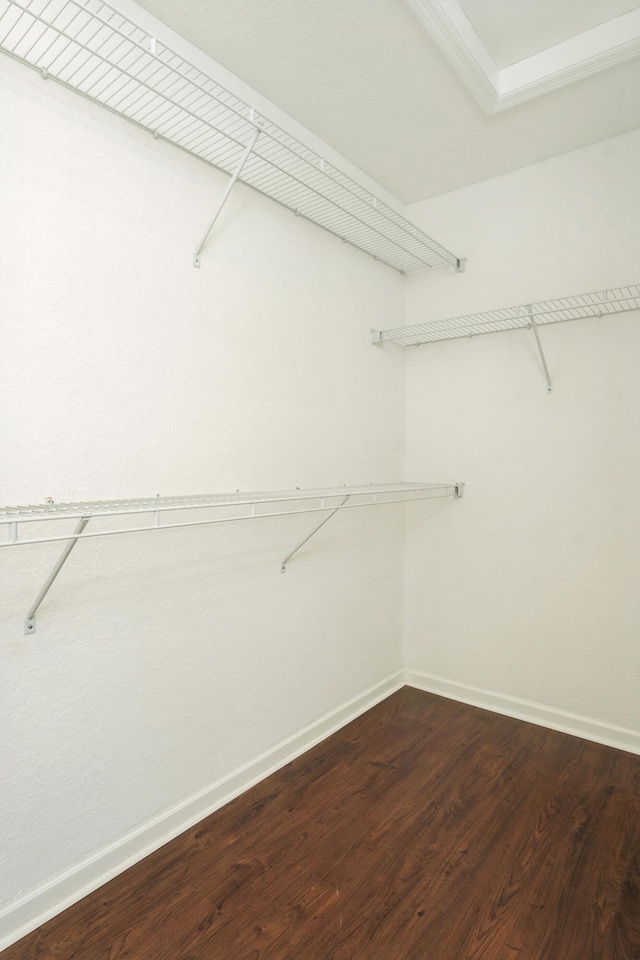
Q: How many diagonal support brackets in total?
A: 4